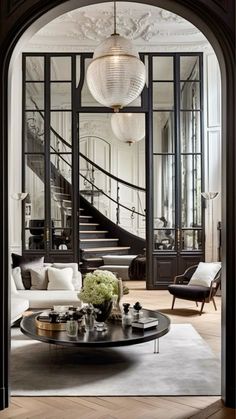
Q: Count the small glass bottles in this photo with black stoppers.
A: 2